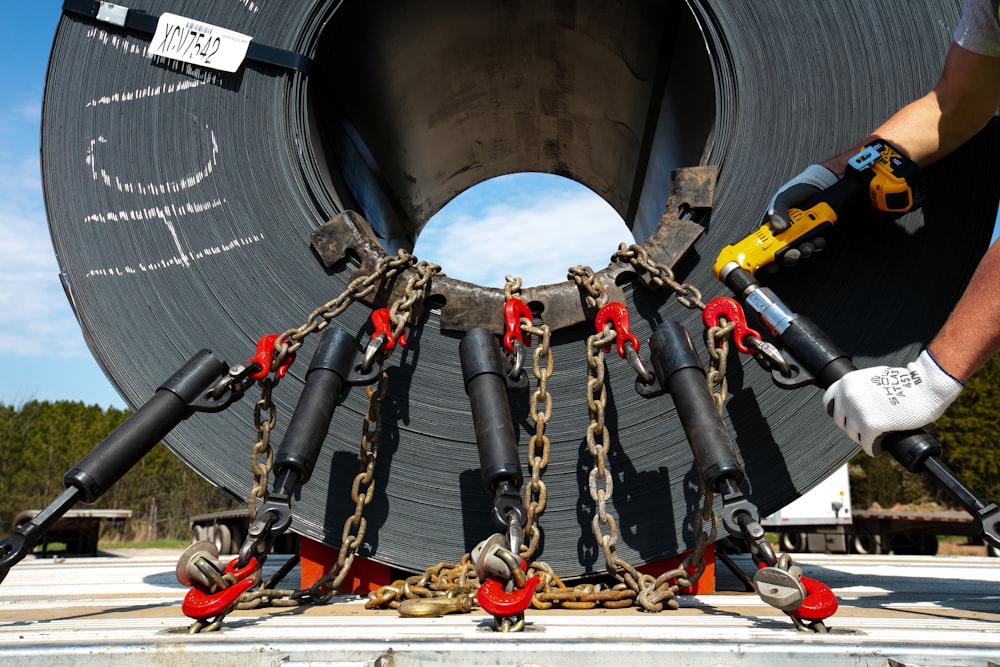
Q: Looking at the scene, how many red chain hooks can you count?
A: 8